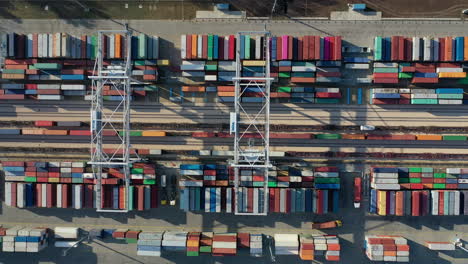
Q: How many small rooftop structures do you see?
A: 2